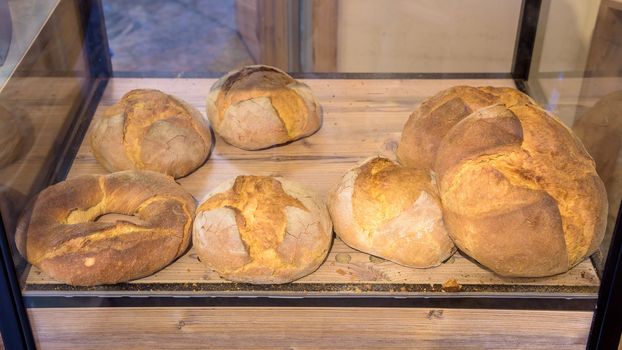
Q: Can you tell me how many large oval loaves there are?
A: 2